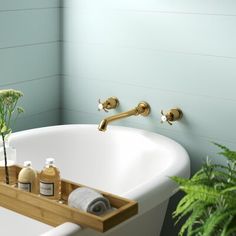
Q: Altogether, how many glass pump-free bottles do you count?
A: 2